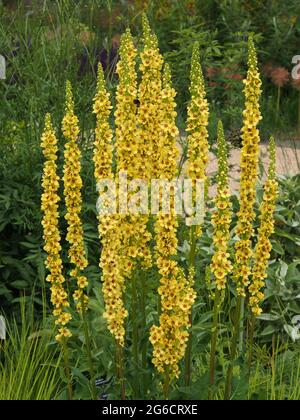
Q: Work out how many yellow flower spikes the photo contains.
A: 10